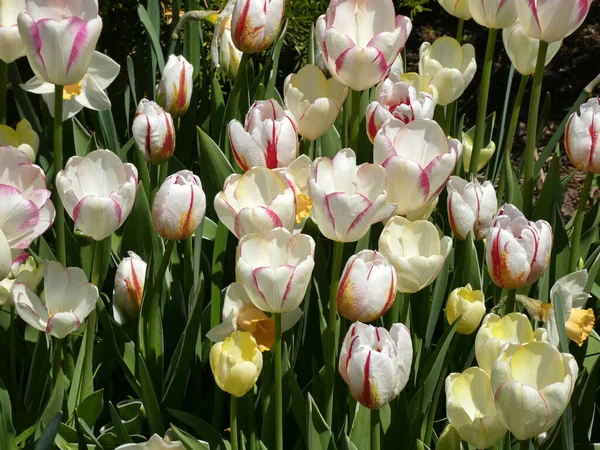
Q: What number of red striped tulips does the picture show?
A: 12